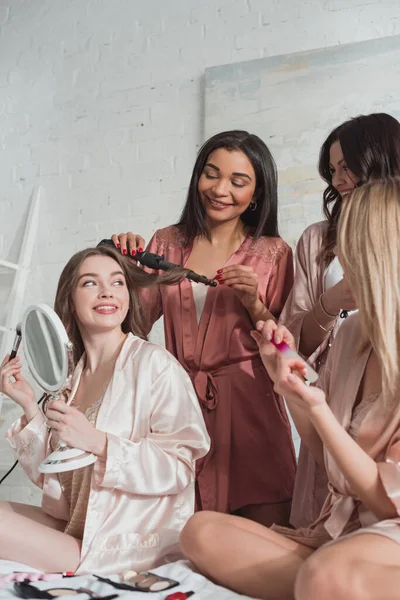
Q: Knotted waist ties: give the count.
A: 2